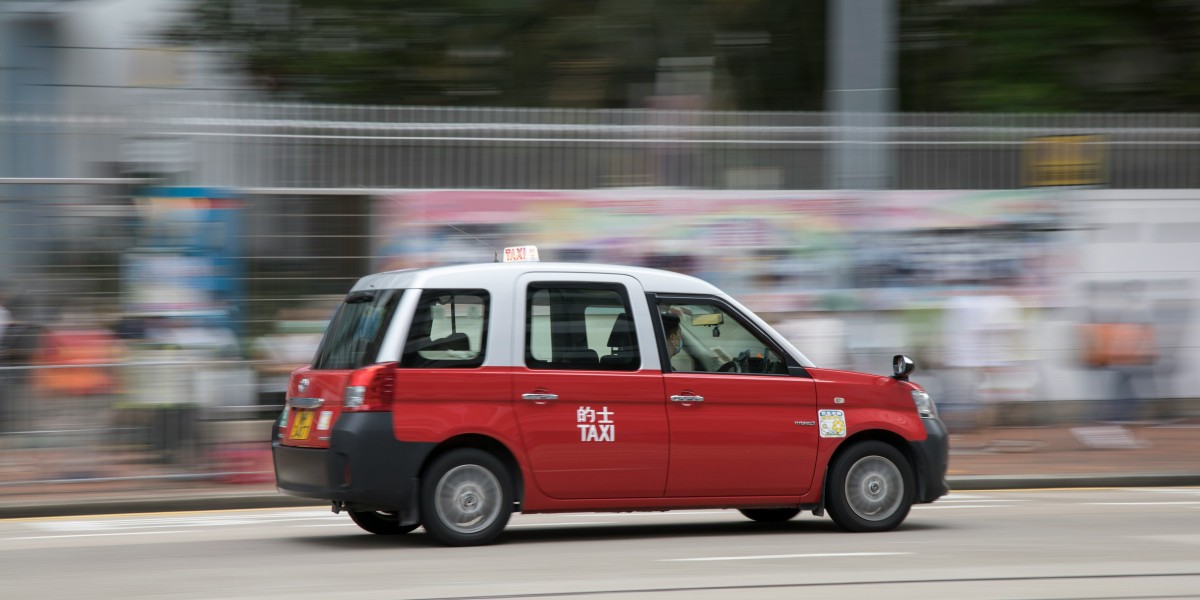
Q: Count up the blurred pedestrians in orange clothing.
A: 2